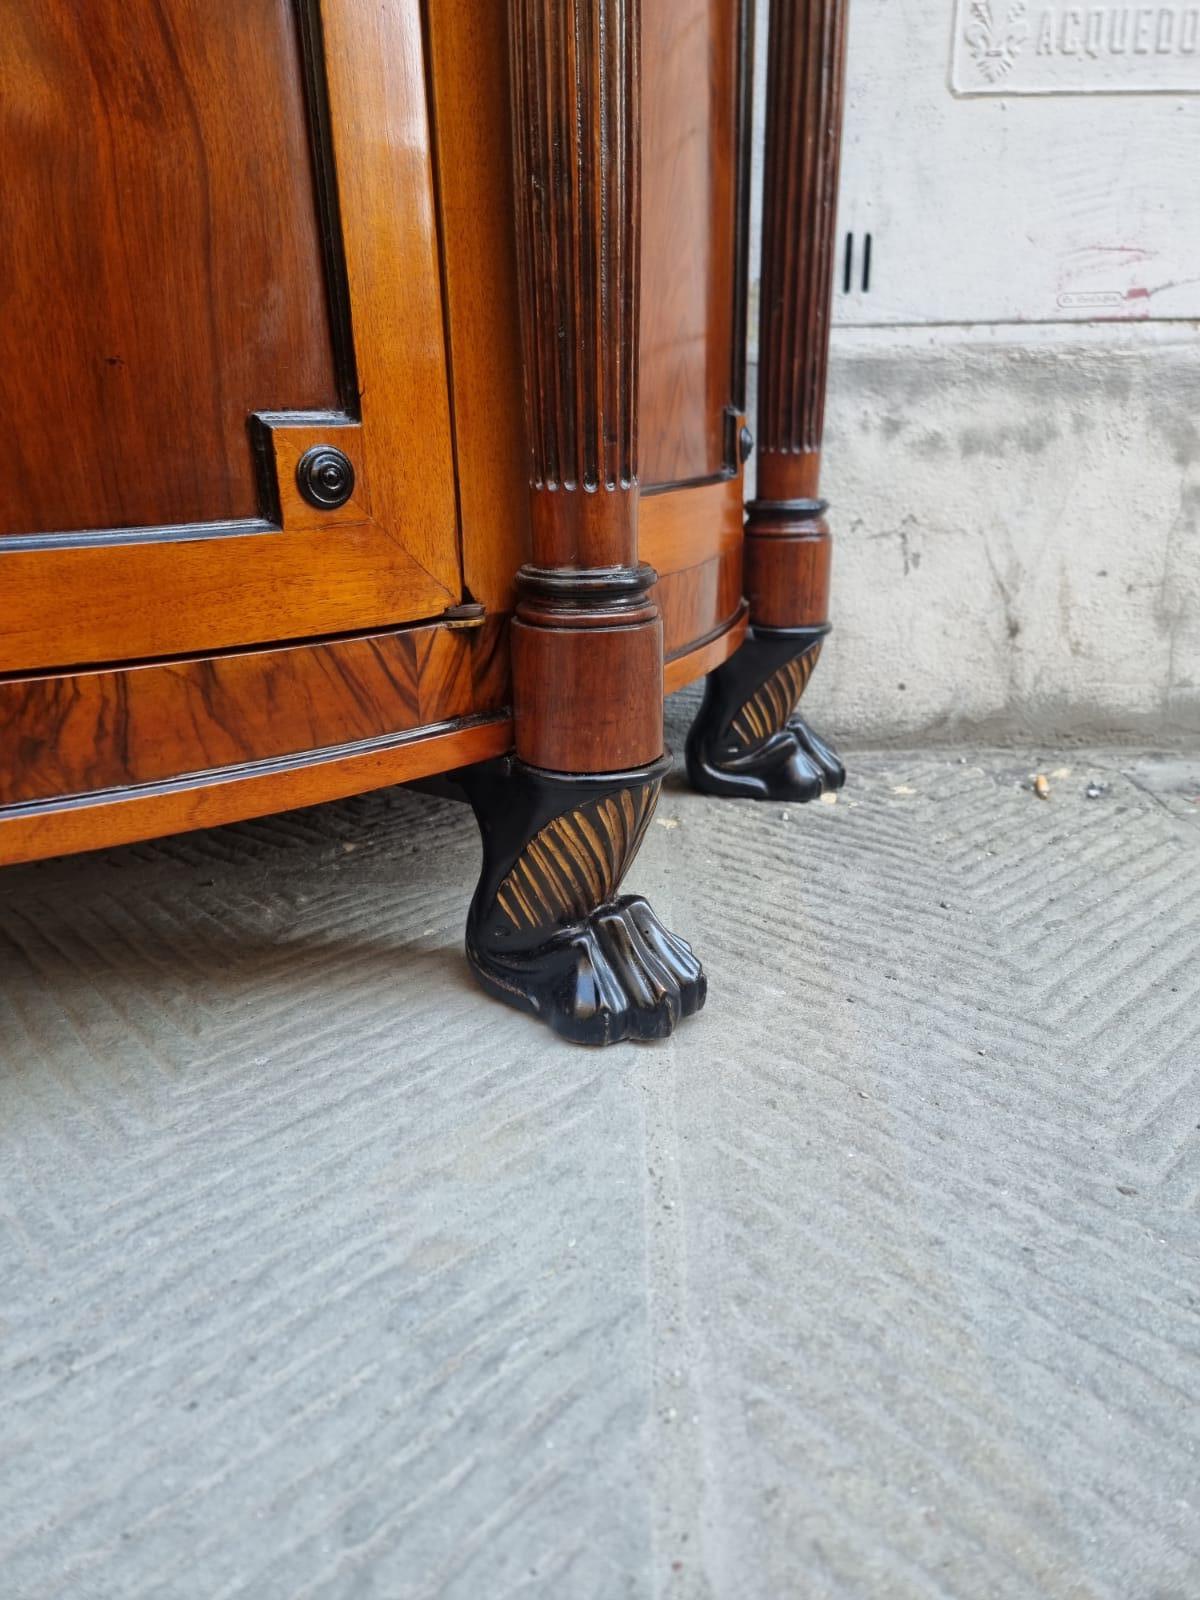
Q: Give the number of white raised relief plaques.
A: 1